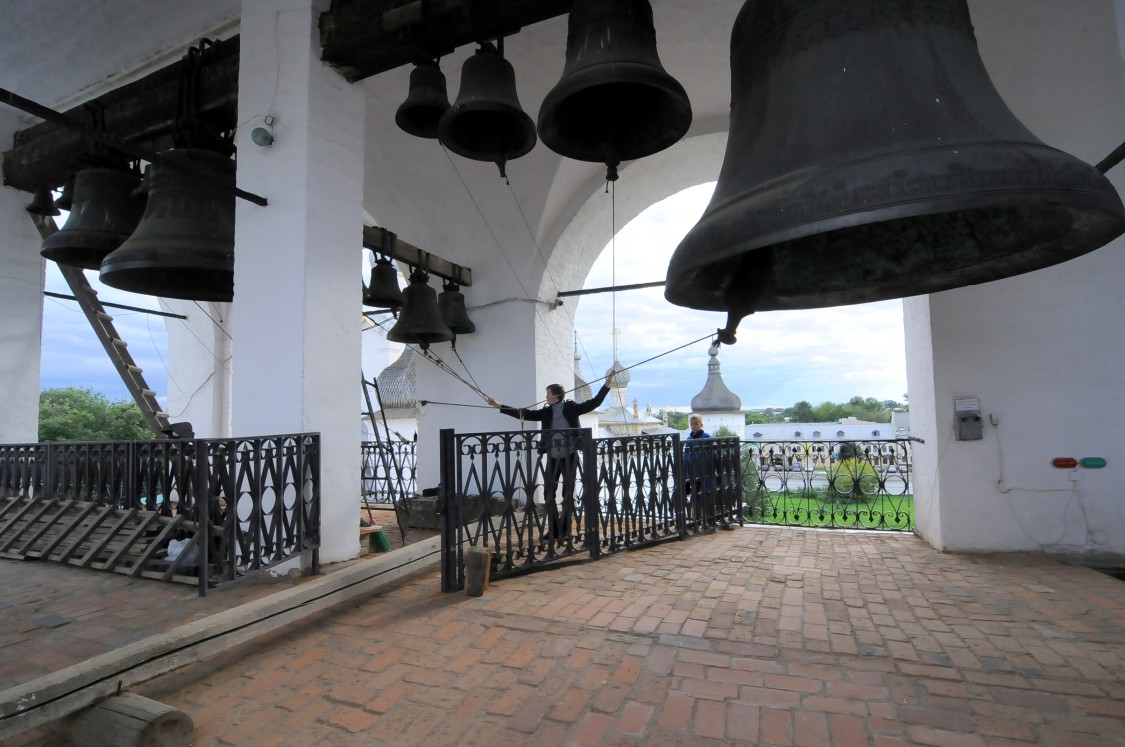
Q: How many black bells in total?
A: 11